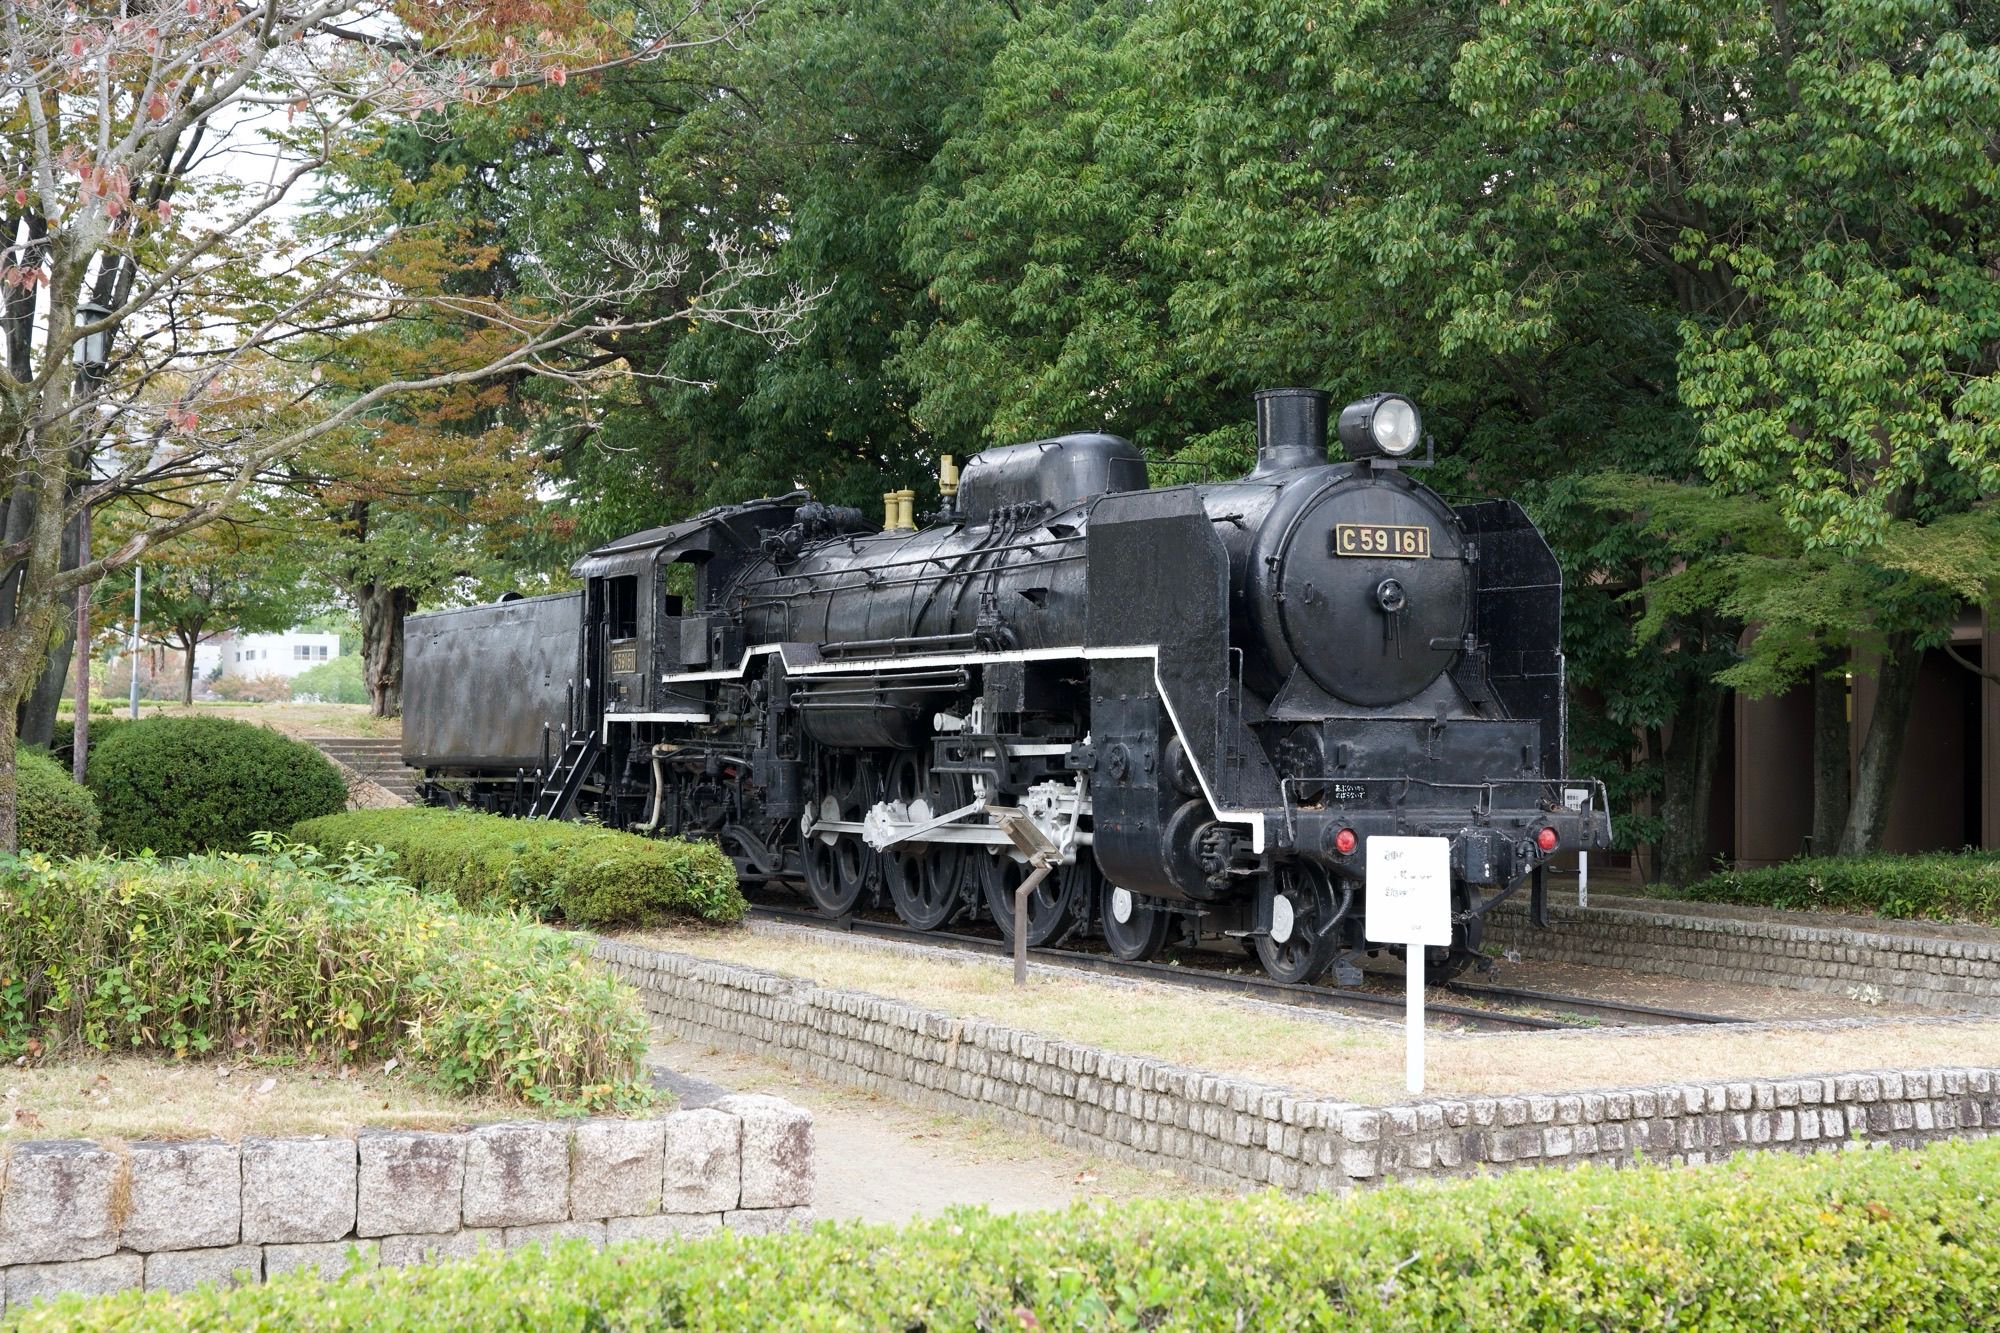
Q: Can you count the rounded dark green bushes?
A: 2